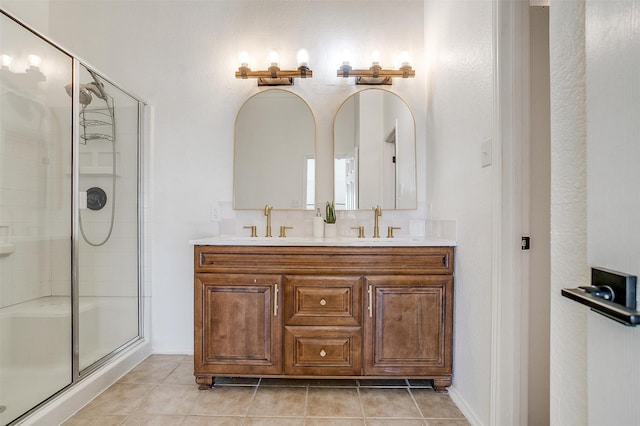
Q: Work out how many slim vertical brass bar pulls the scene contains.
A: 2